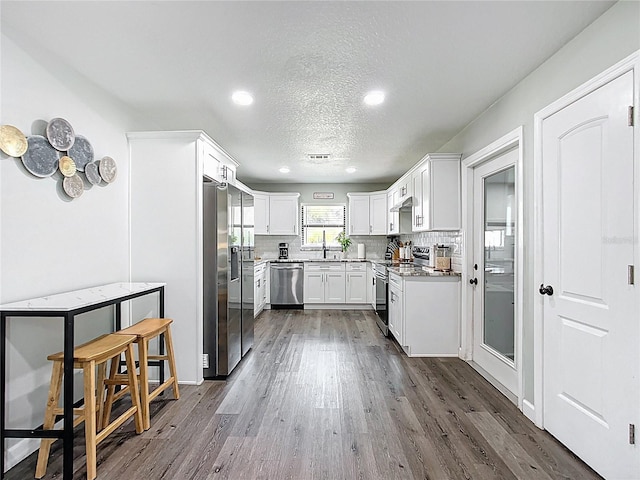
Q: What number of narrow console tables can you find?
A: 1